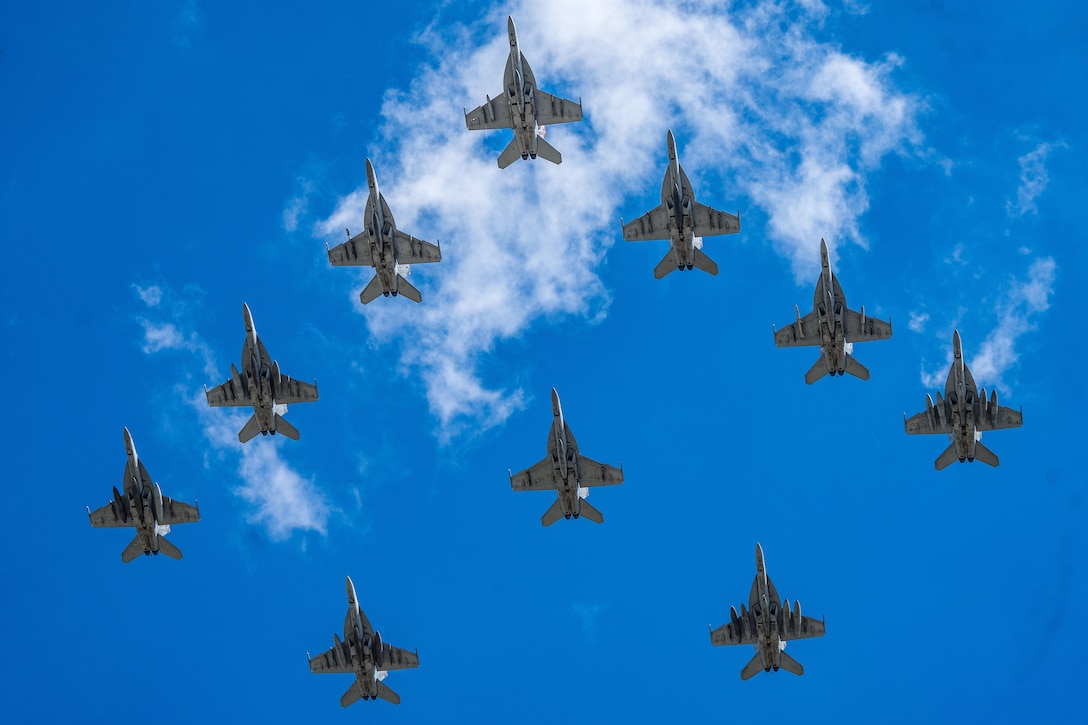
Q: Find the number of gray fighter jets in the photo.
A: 10